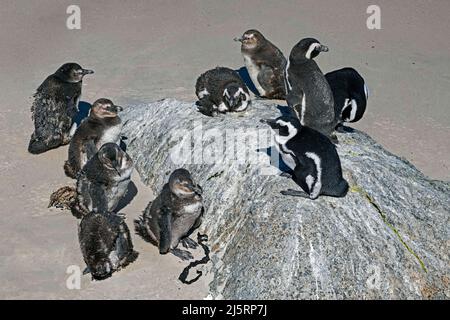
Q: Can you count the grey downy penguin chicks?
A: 6